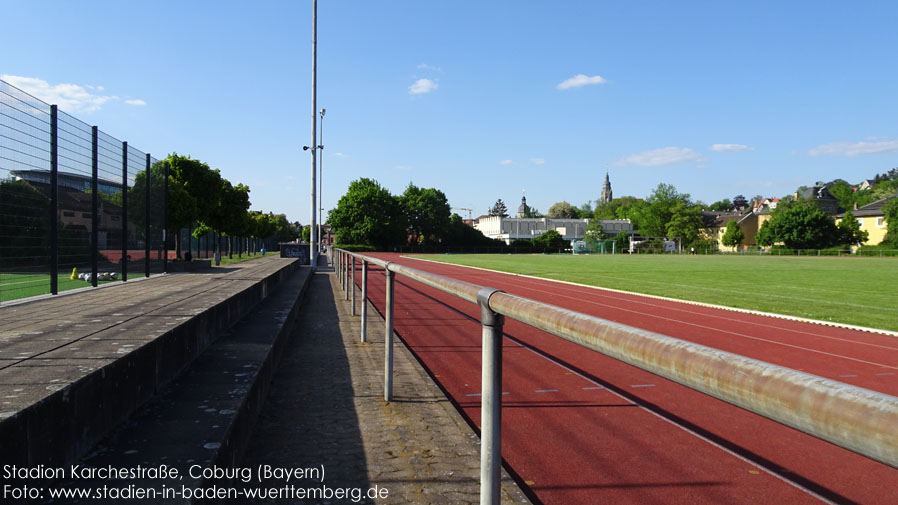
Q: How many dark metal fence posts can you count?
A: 5